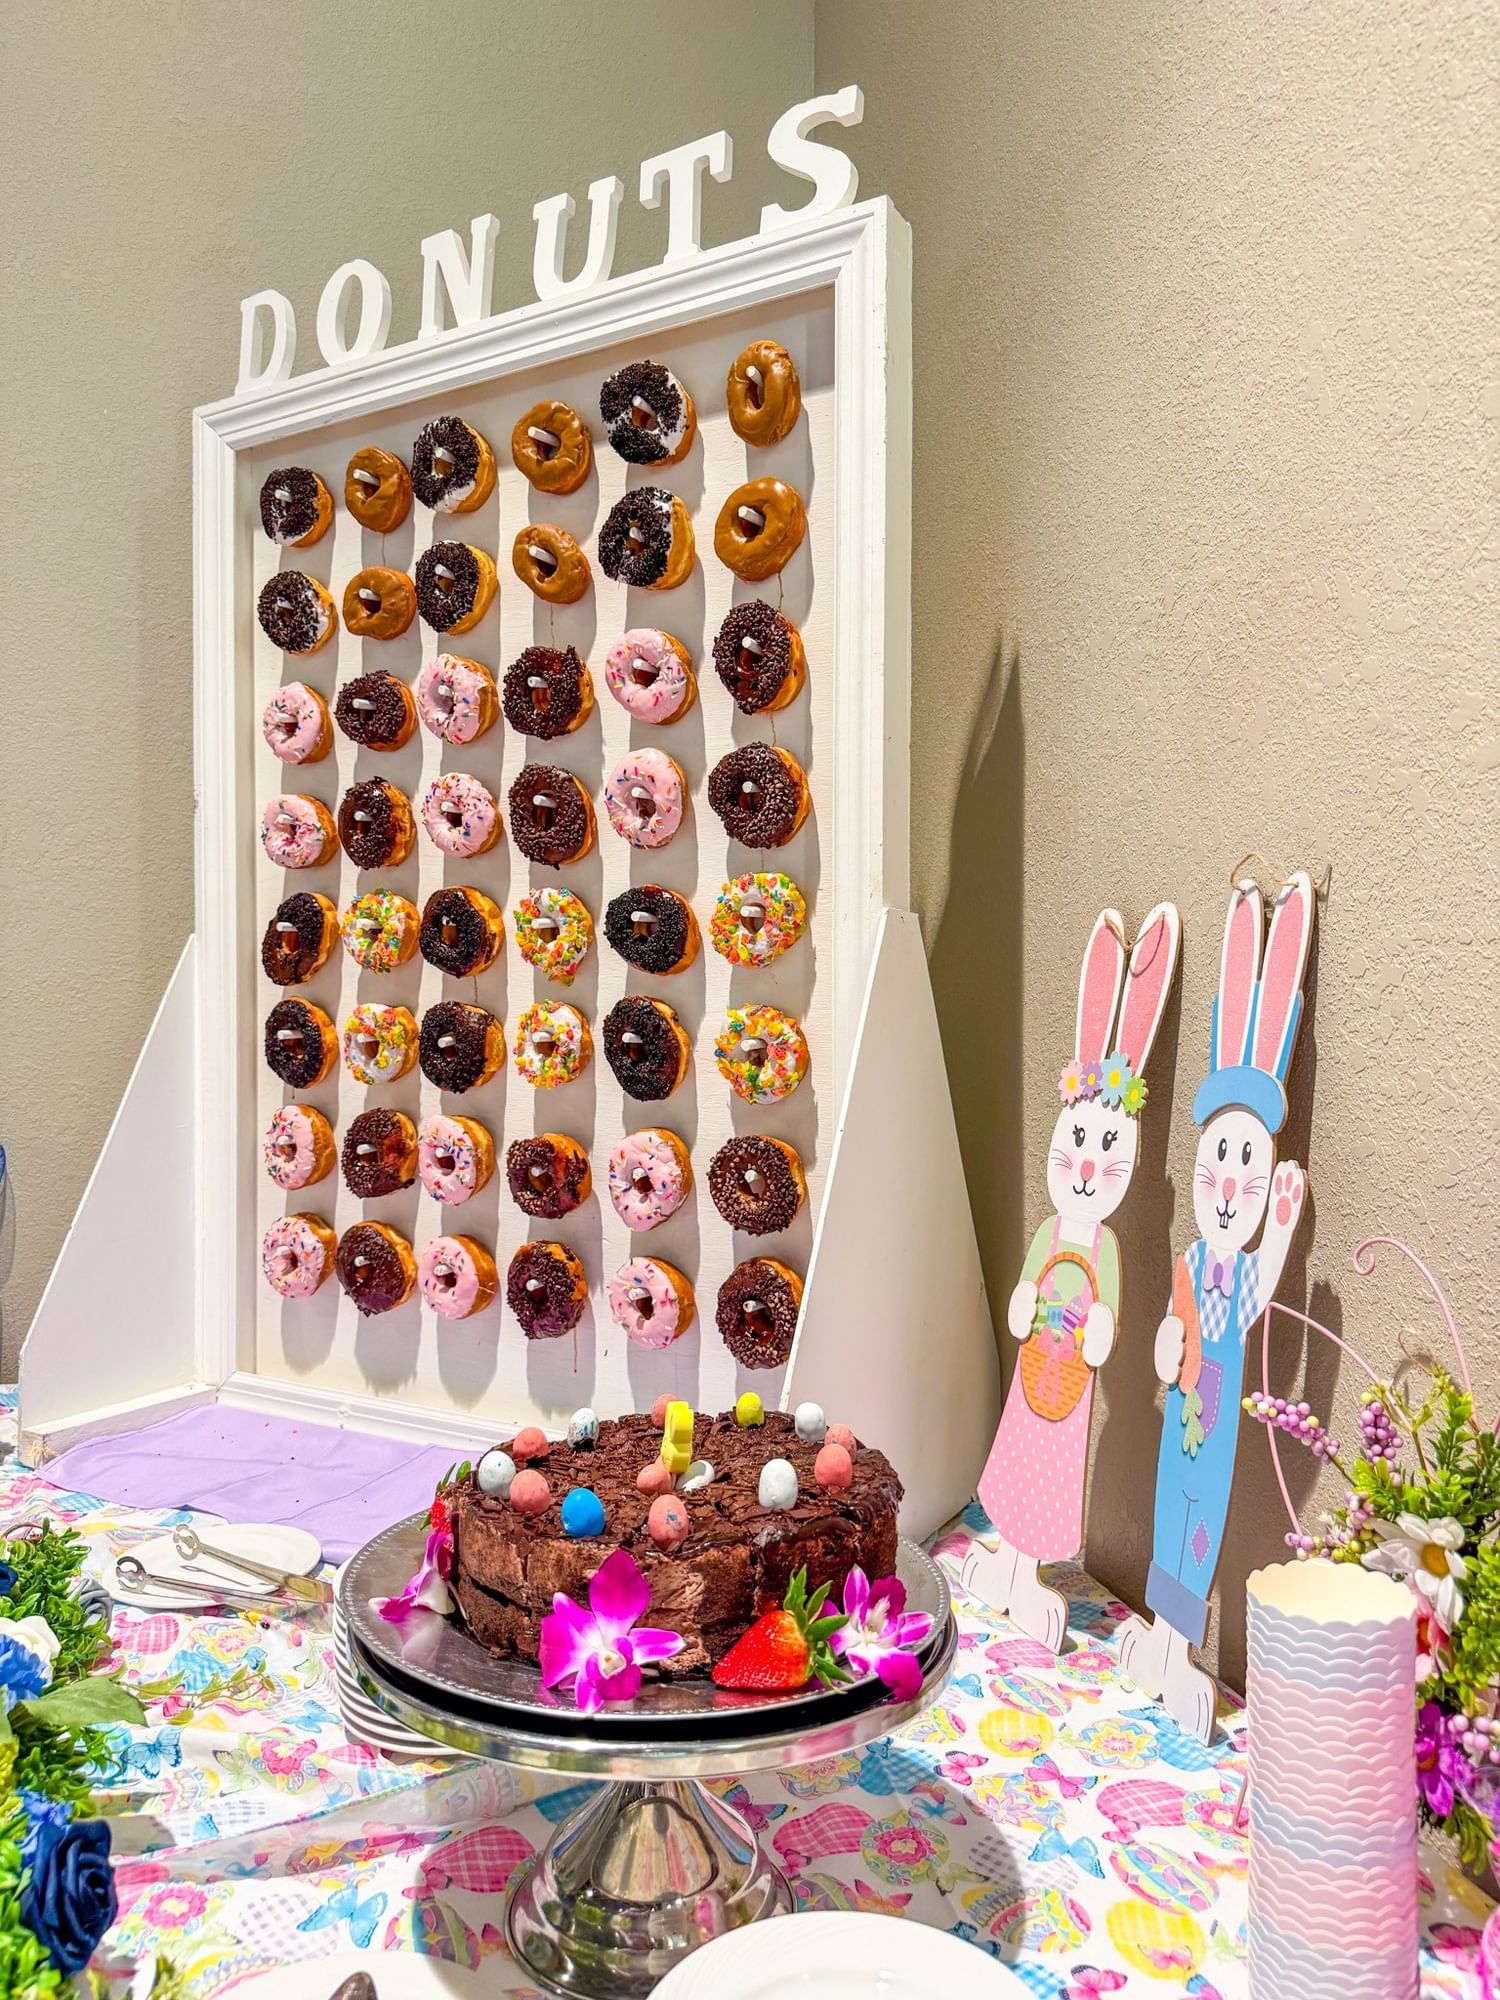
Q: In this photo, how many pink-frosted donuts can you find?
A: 12